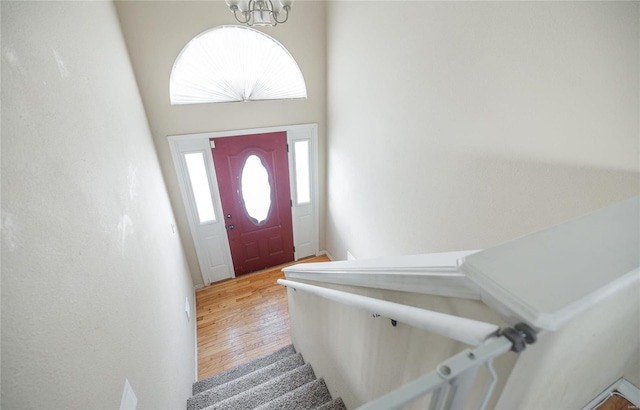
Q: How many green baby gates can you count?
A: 0